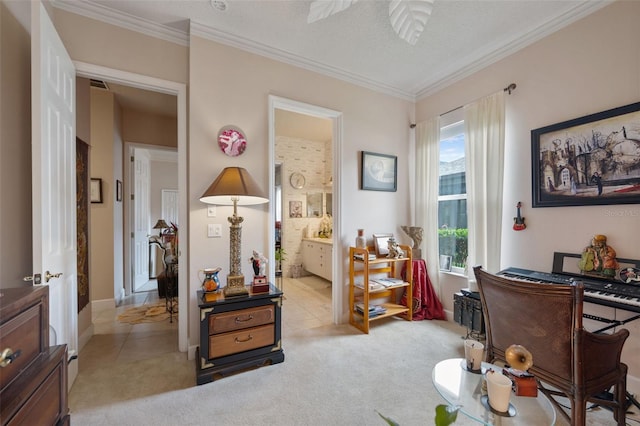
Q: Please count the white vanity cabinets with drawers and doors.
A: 1